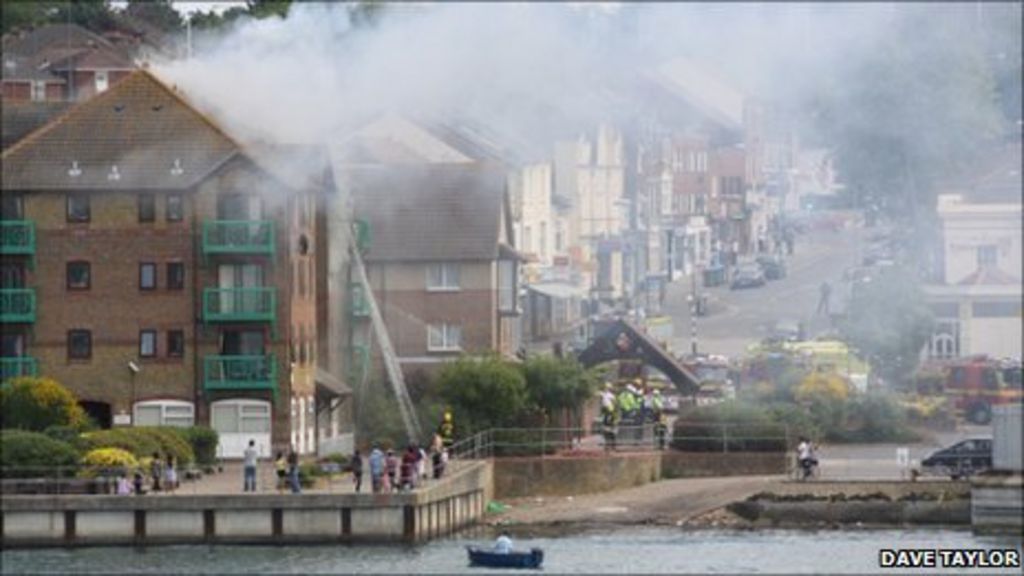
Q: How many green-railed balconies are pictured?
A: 9